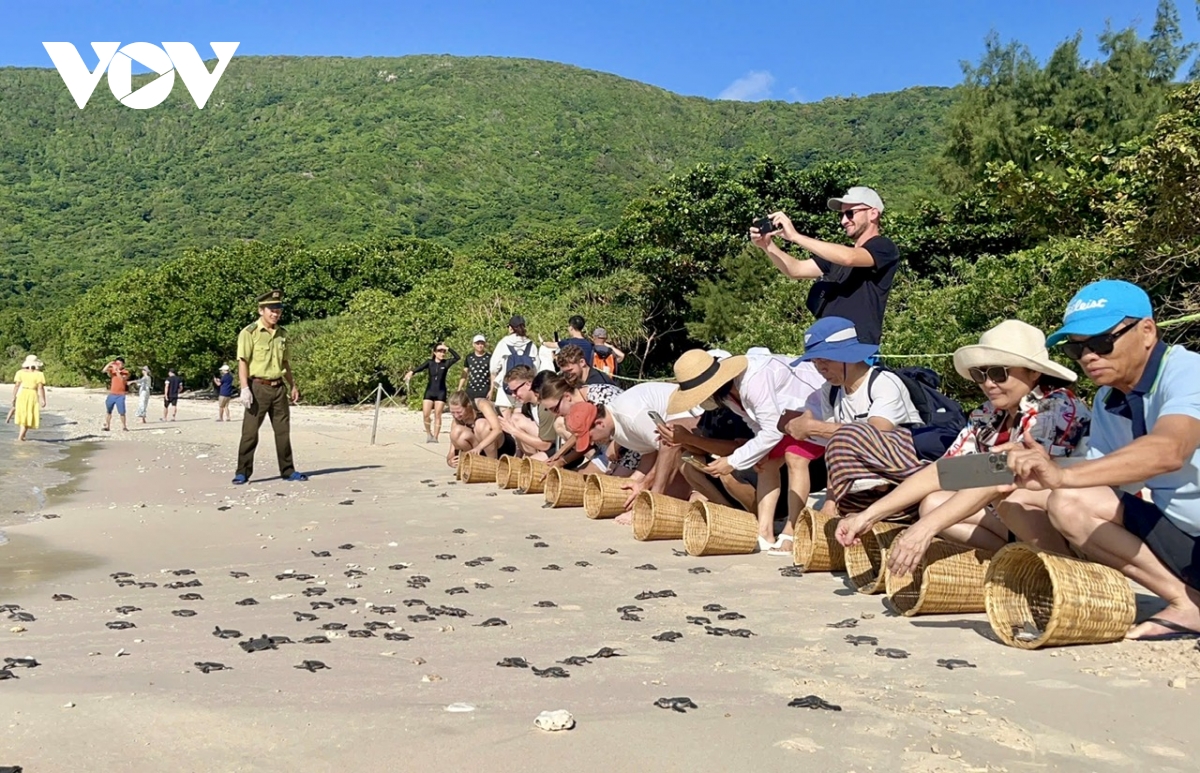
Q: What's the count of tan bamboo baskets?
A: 12